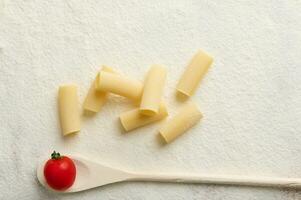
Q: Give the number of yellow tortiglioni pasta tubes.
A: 7